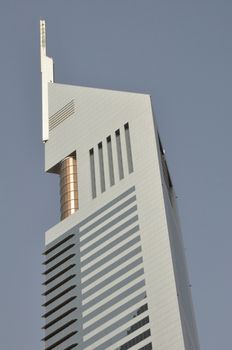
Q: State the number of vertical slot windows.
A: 5